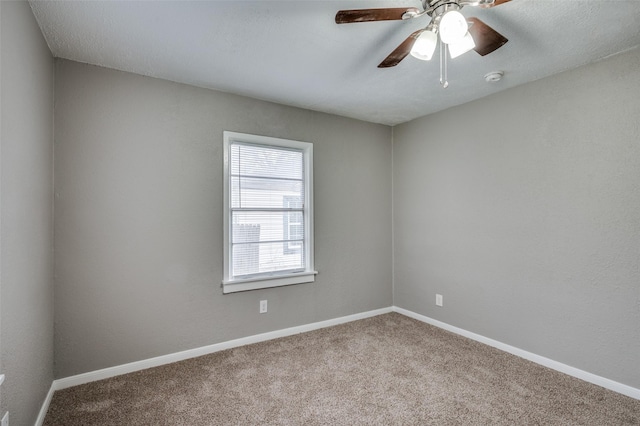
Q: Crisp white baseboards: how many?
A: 3